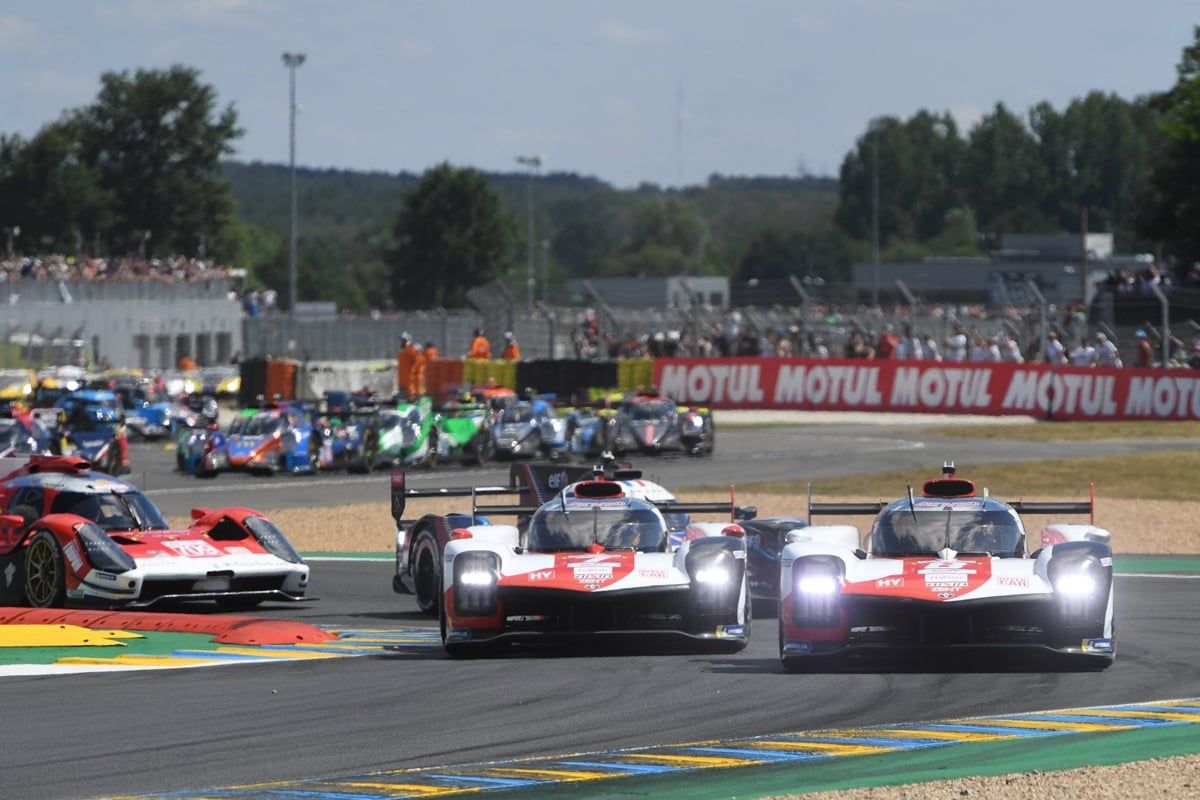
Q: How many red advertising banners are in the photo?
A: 1